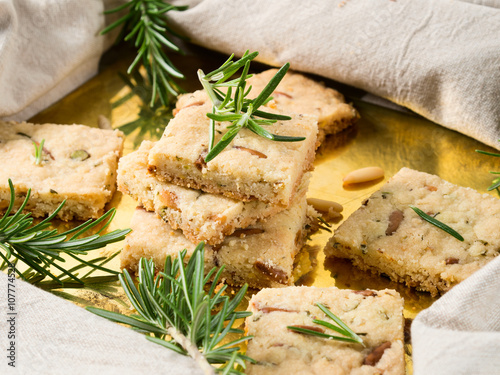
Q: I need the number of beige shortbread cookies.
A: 7